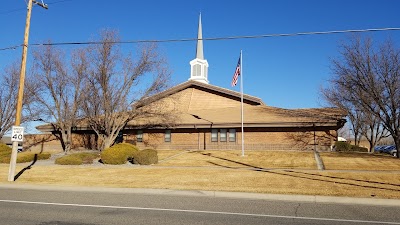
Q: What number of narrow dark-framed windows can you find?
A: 5